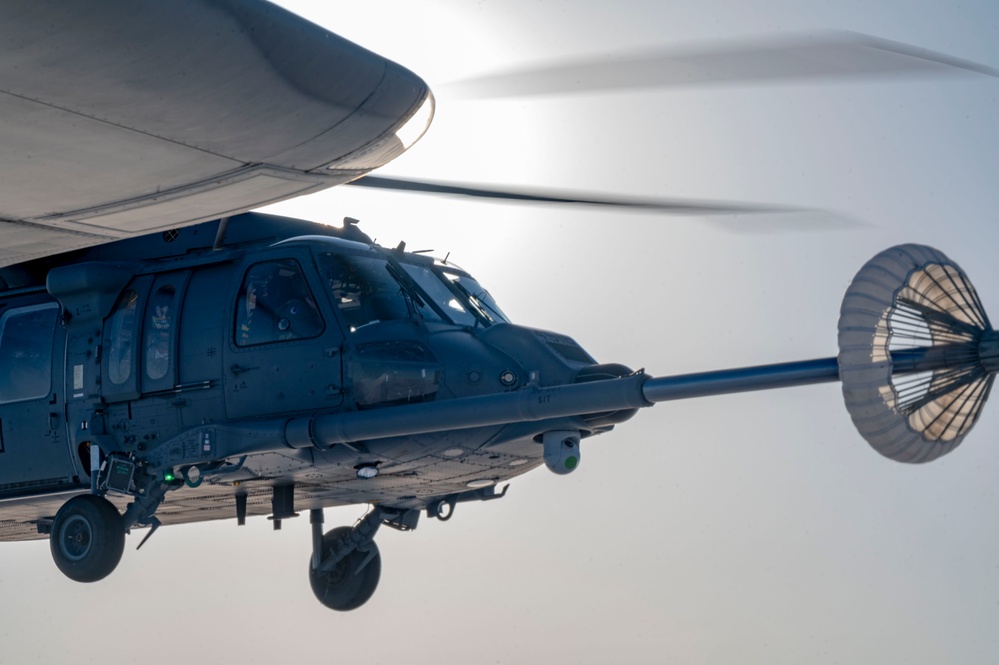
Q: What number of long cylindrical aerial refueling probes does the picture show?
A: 1